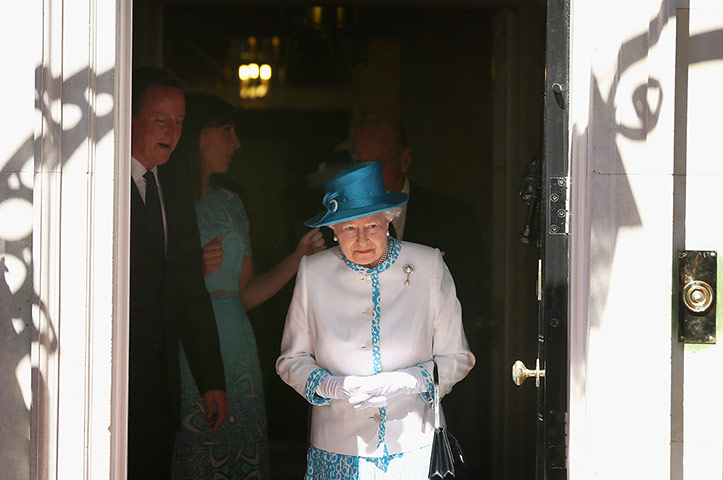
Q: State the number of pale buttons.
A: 4